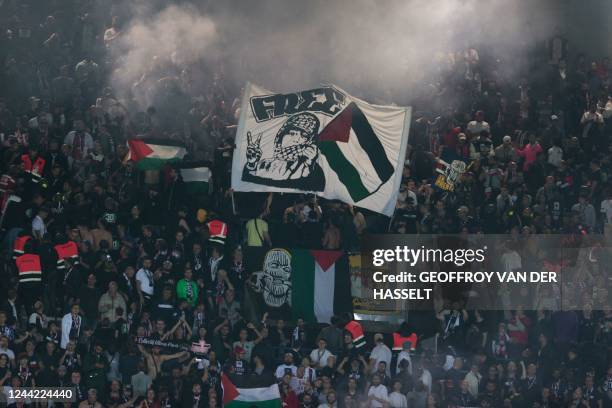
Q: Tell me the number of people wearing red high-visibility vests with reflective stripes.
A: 7